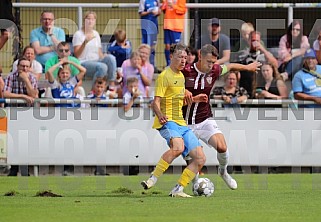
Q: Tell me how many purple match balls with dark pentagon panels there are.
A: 0